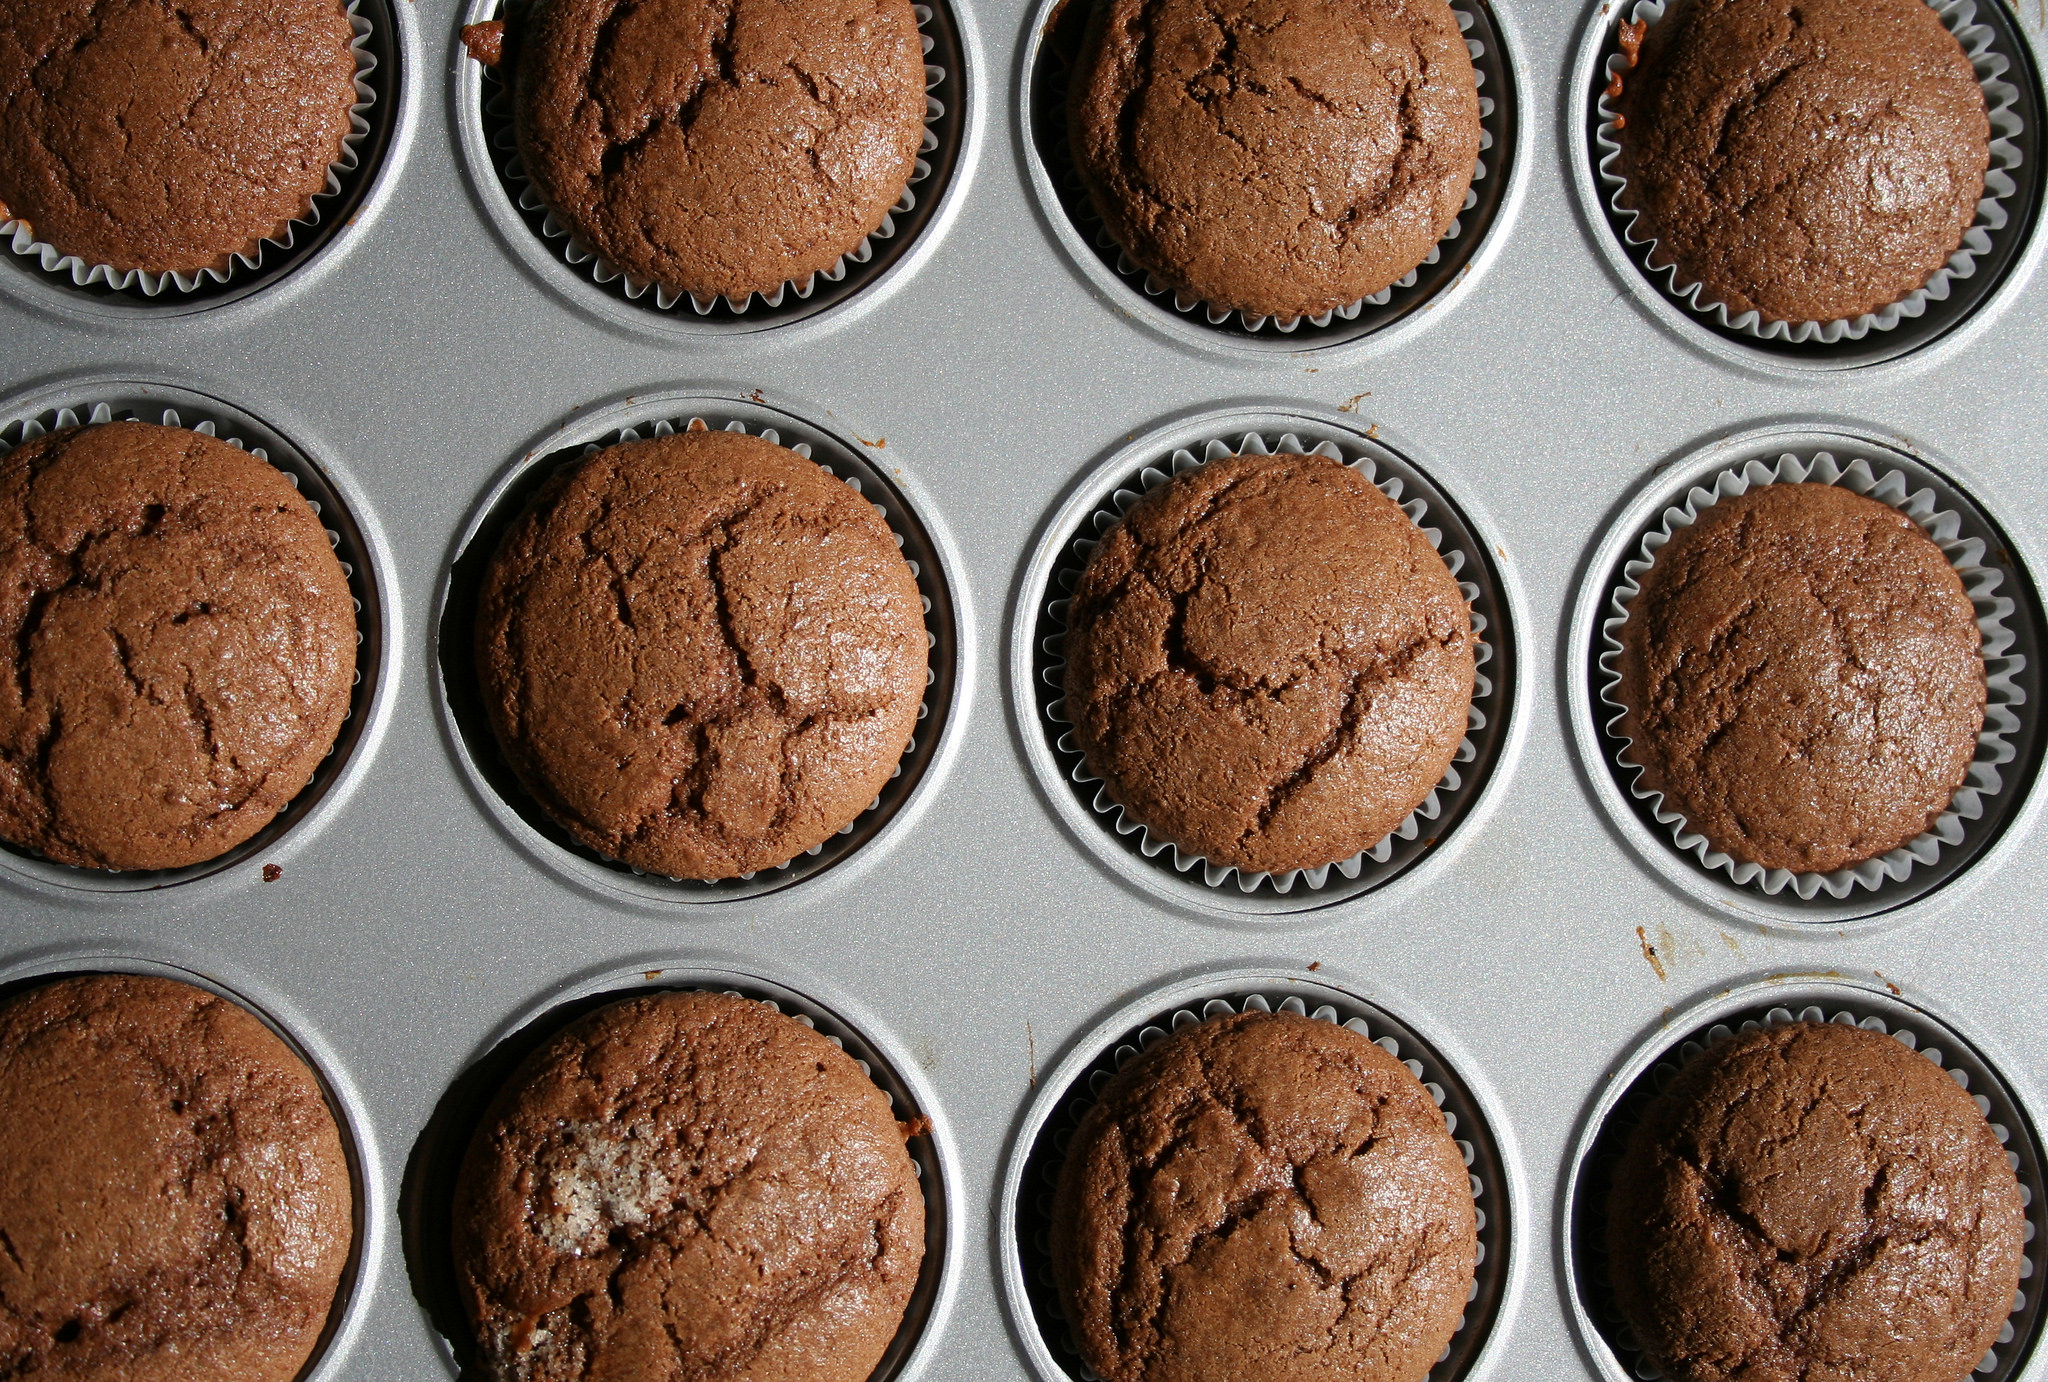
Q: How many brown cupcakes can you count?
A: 12